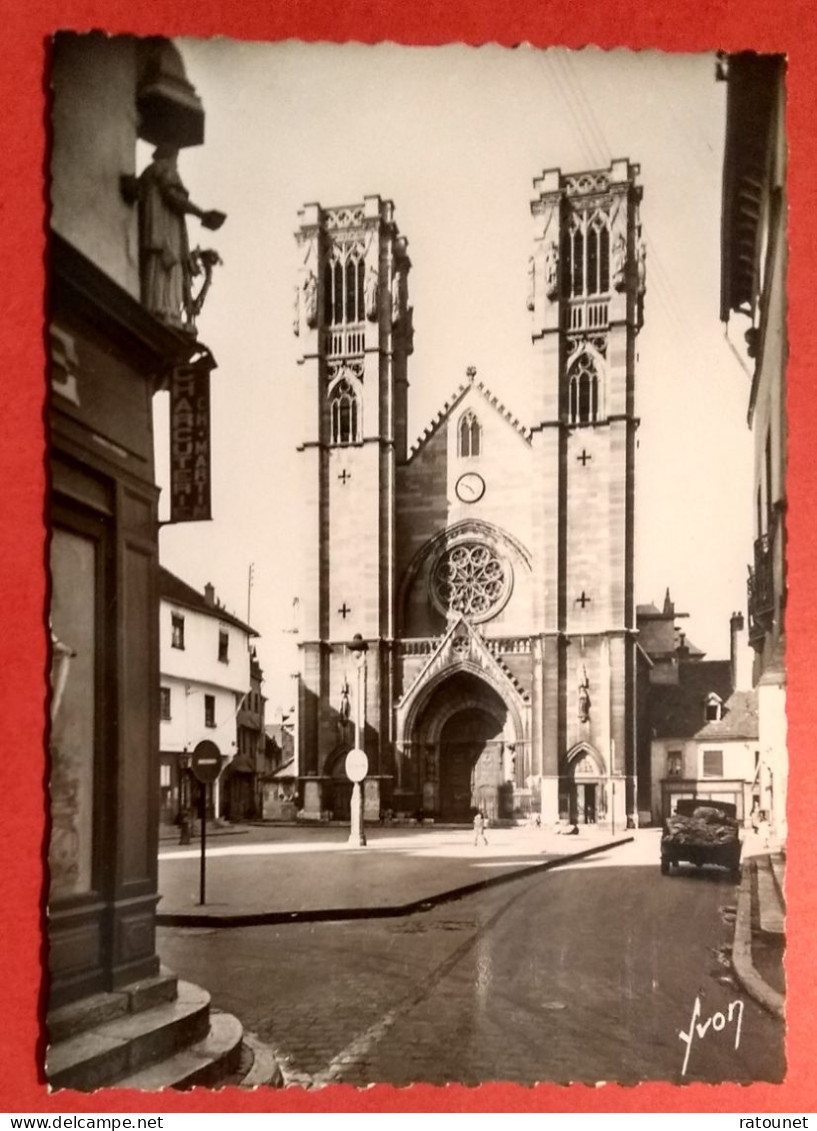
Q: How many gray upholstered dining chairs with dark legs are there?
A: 0